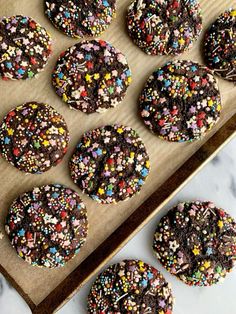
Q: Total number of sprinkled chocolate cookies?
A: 11